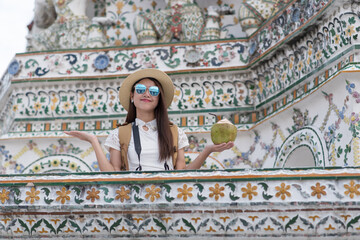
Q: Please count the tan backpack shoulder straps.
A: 2